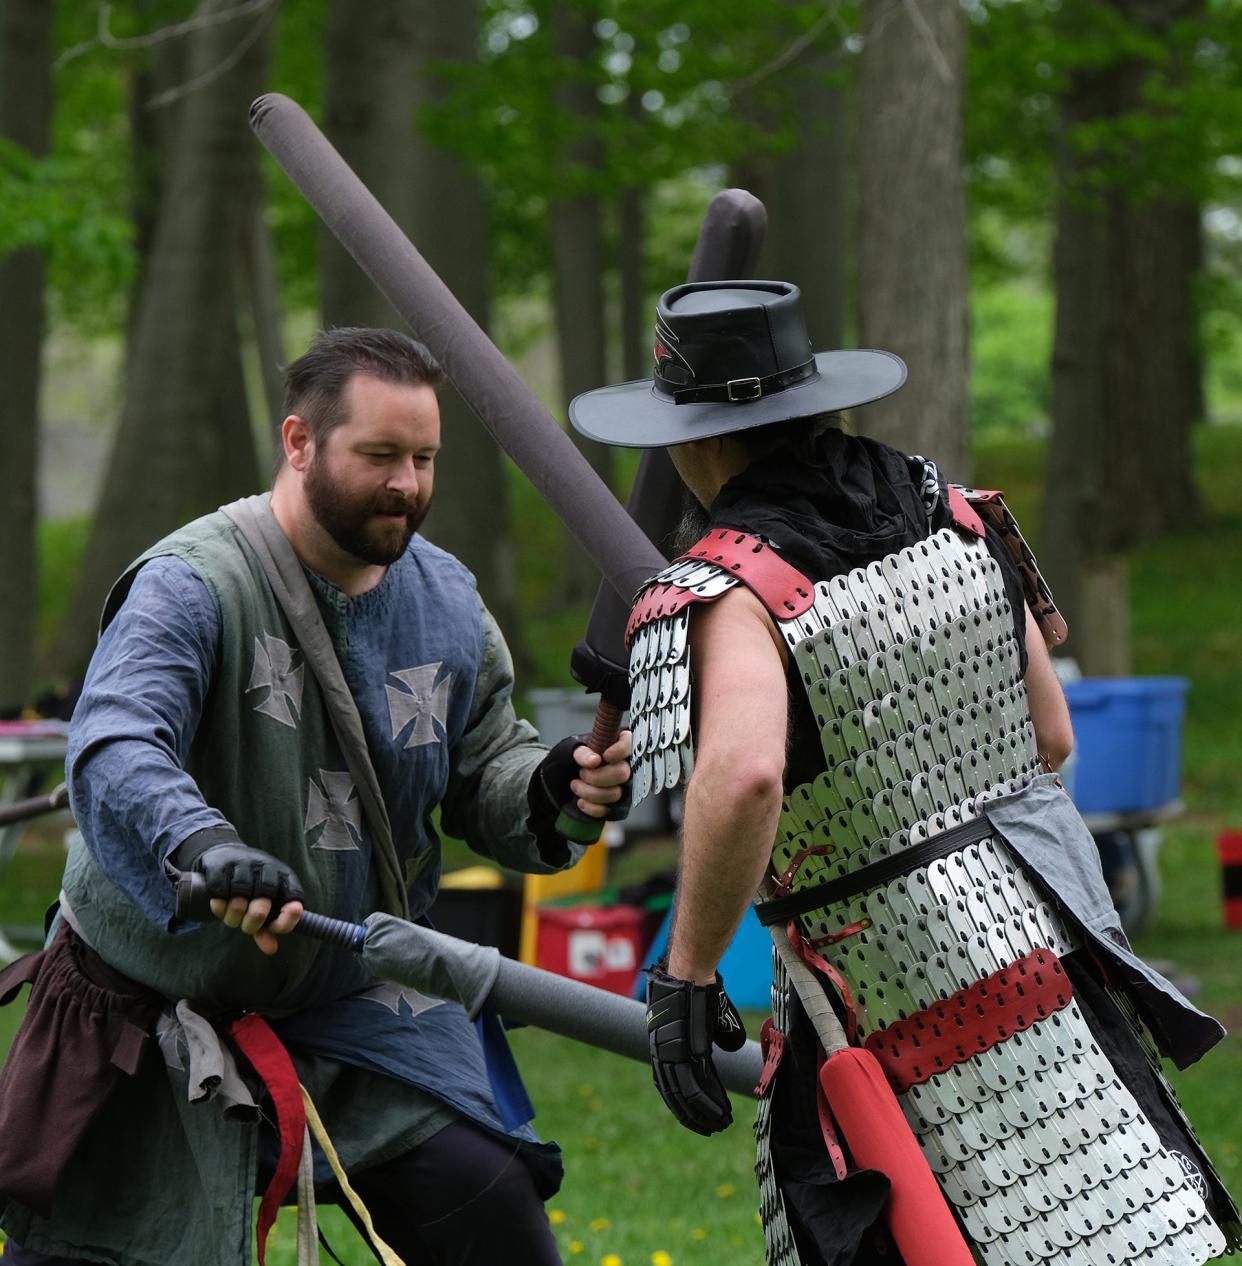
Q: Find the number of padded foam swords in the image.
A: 4